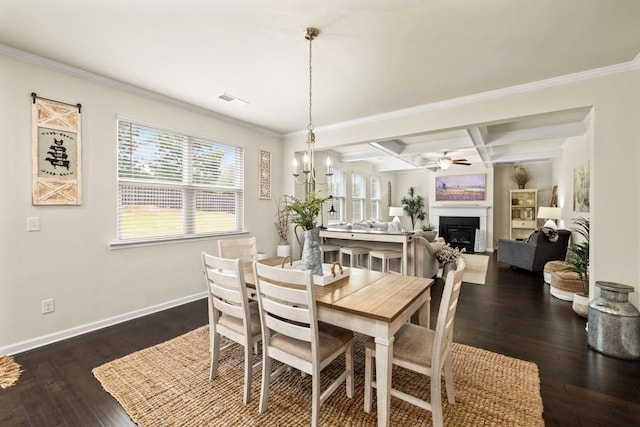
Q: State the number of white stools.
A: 3